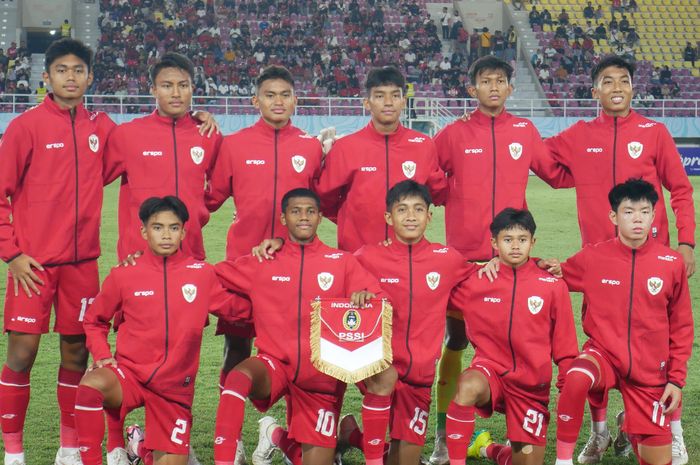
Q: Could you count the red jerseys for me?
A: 11